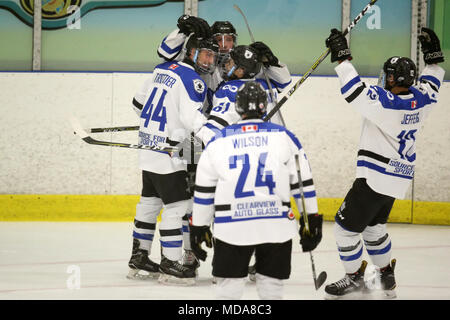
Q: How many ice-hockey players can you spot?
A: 5